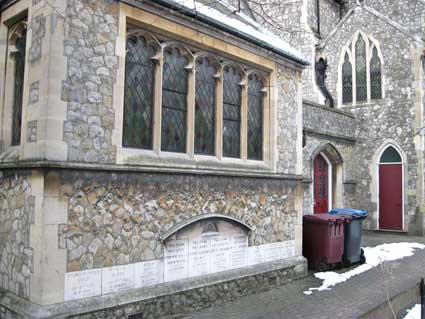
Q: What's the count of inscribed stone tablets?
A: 10